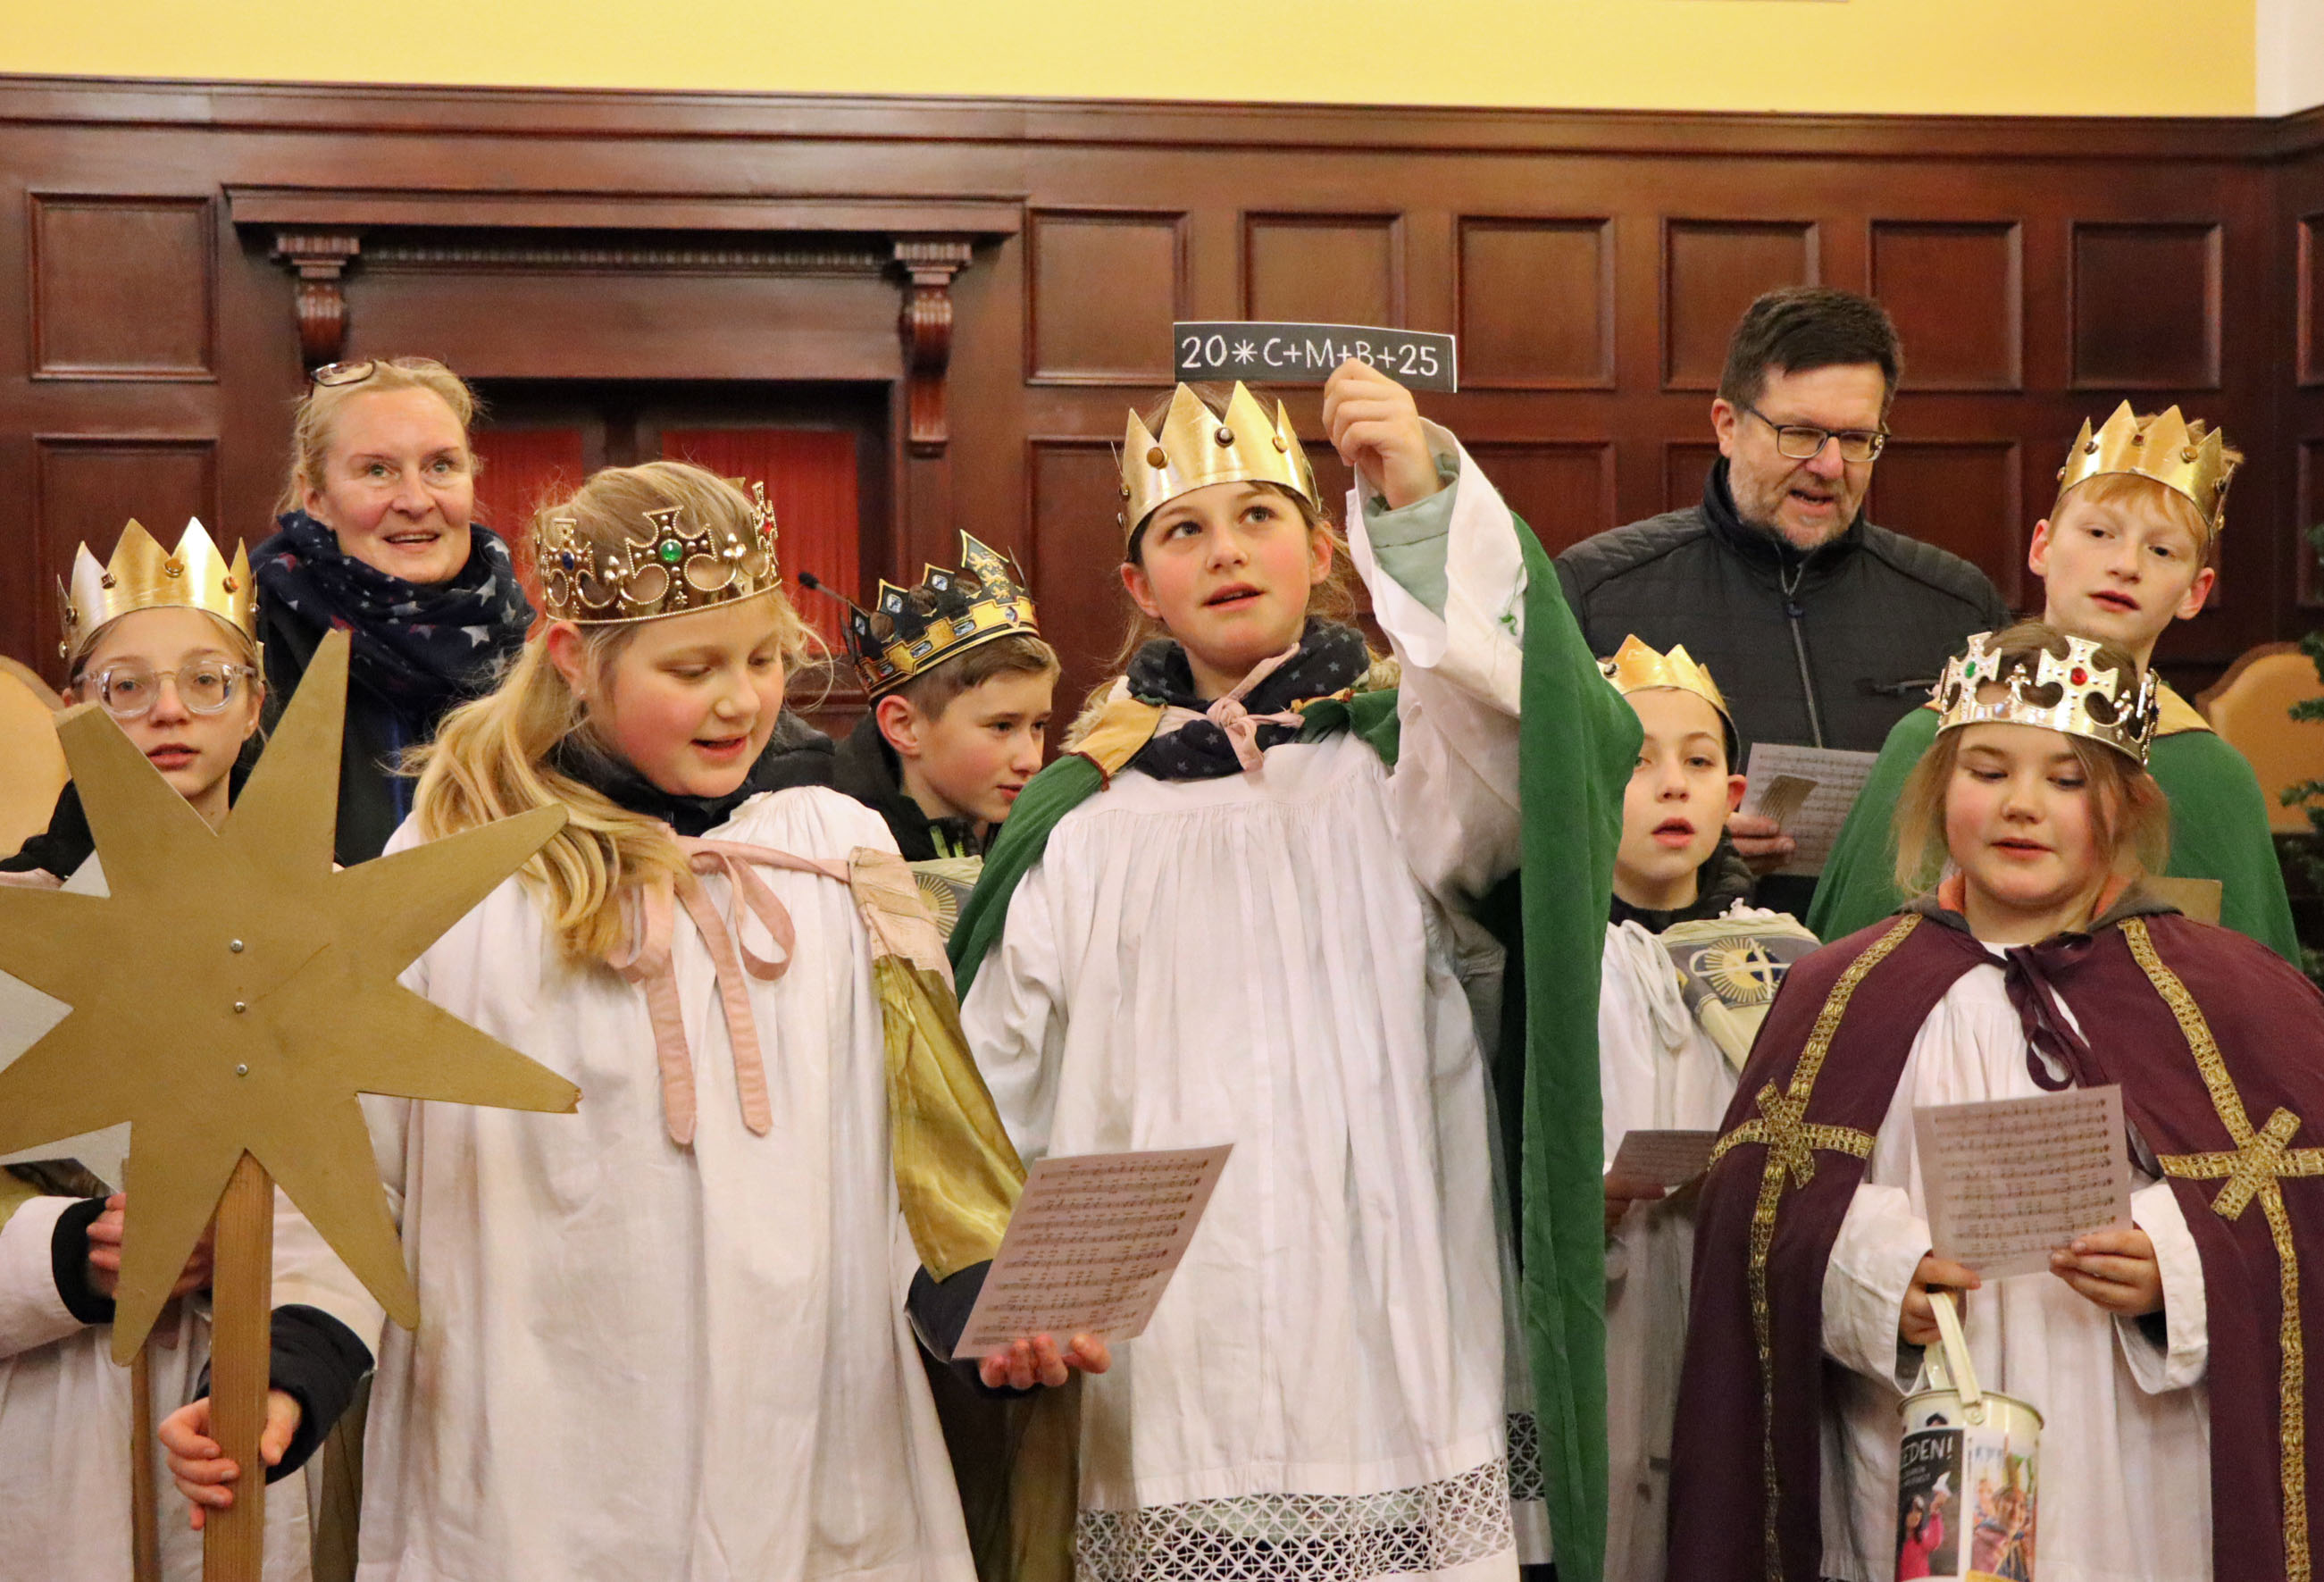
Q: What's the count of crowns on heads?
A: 7